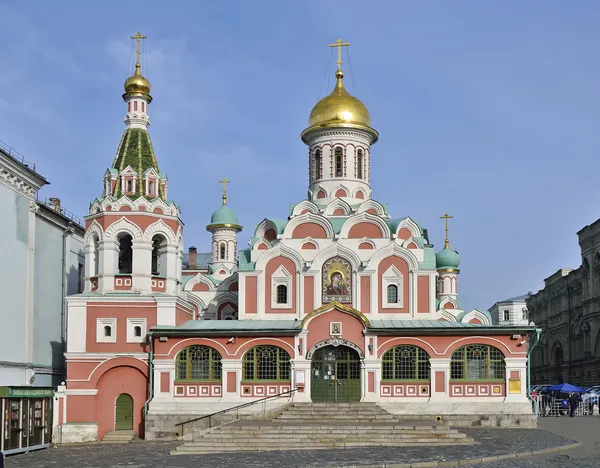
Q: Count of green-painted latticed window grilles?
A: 4